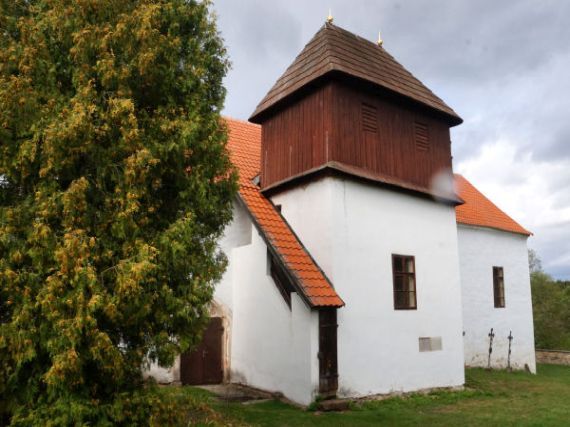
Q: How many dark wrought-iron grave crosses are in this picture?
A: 2